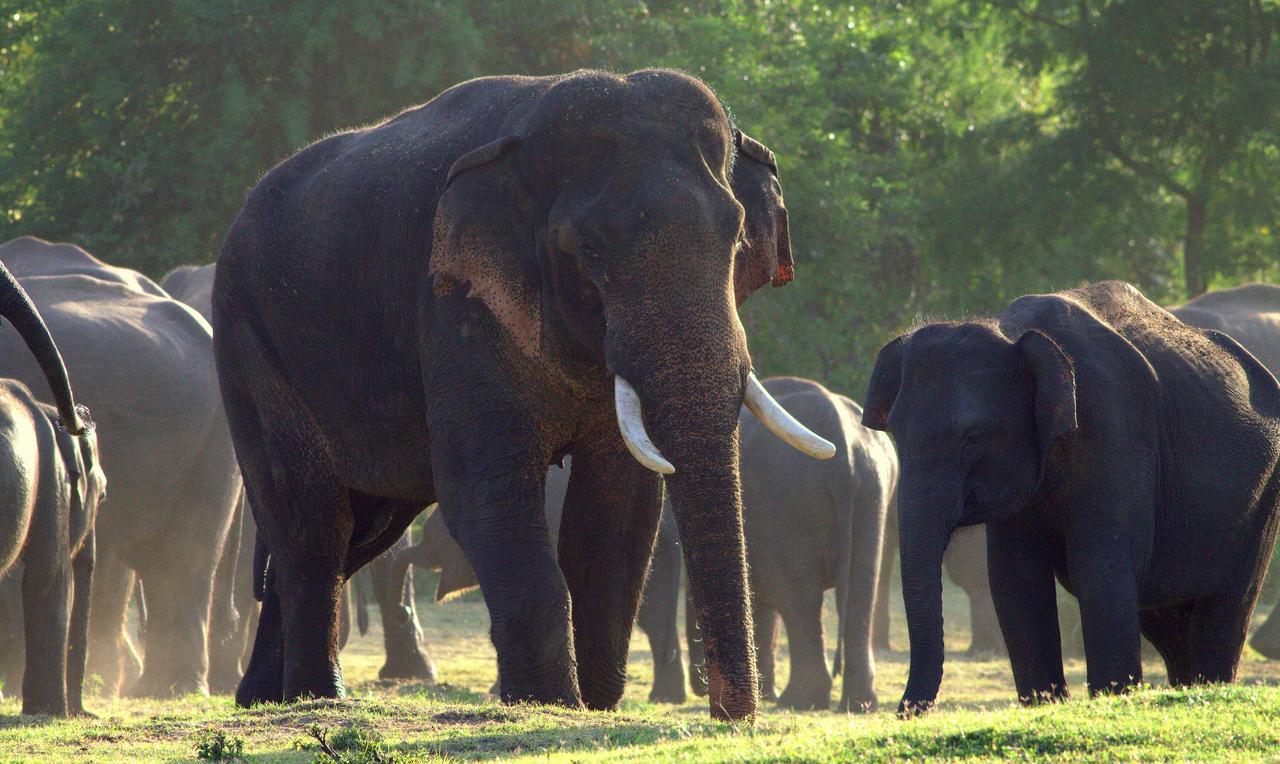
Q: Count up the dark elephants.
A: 2